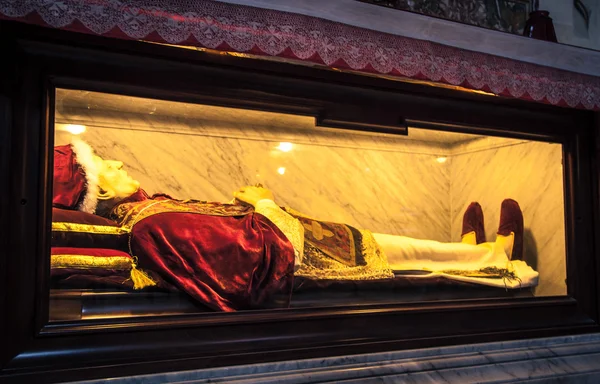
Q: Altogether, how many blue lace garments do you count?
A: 0